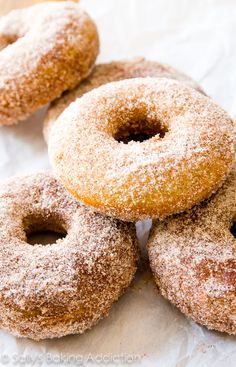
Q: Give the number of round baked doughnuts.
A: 5